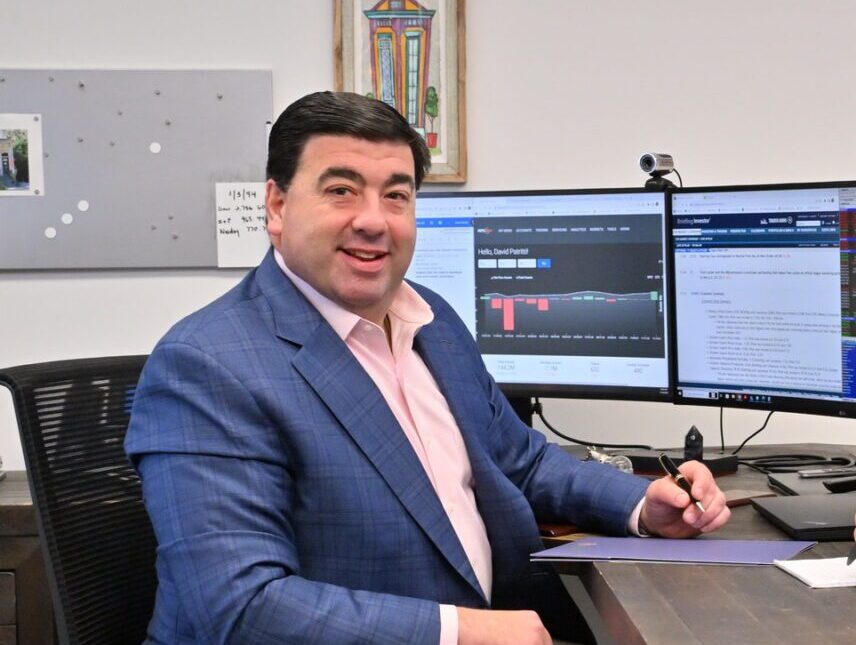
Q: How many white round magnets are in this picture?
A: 4